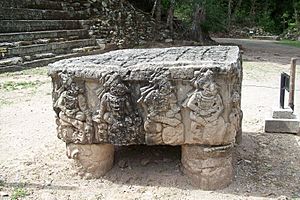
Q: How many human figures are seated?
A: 4